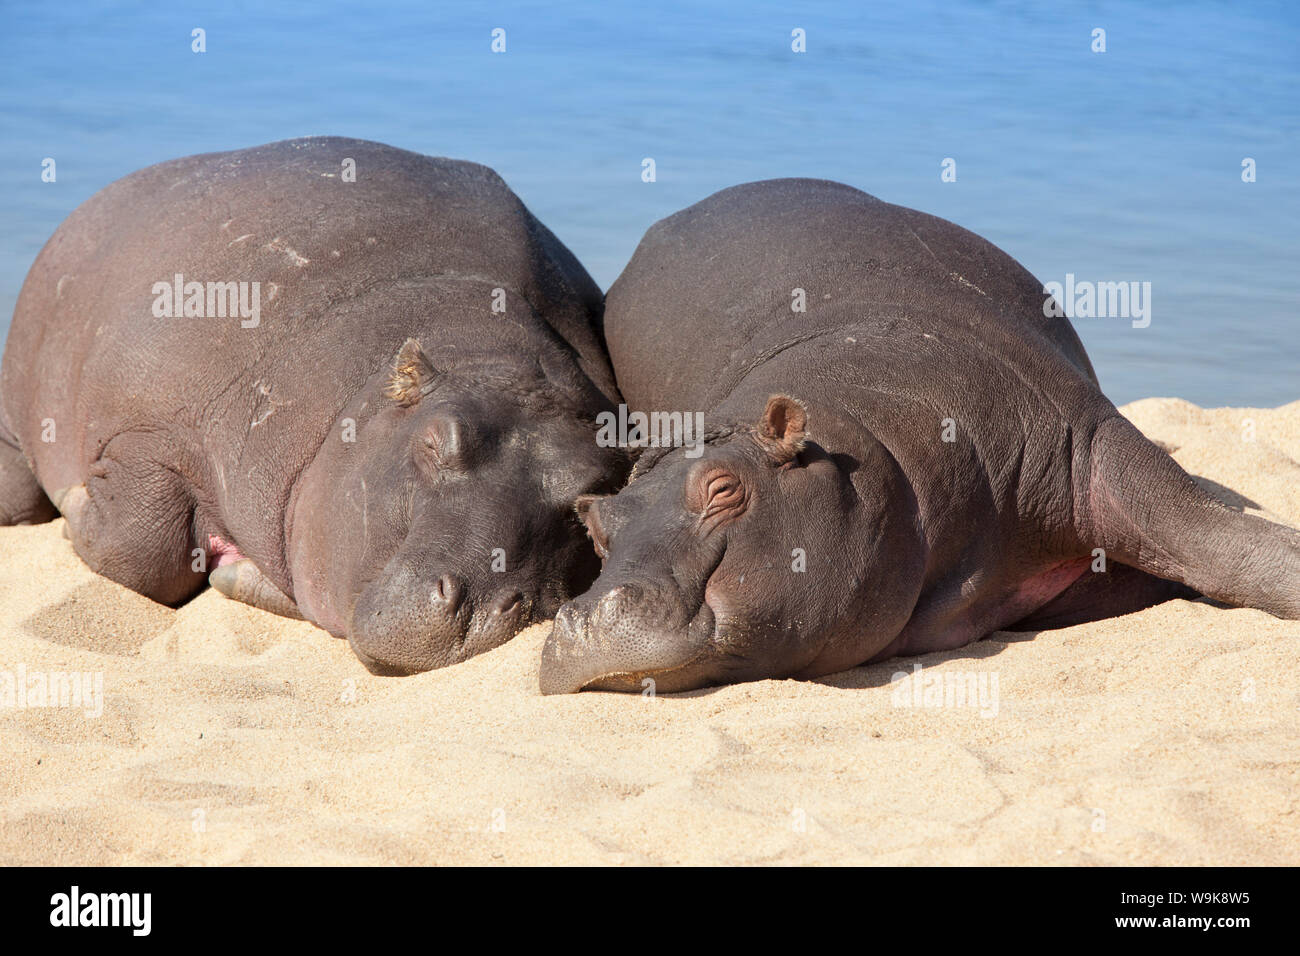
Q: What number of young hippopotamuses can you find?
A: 2